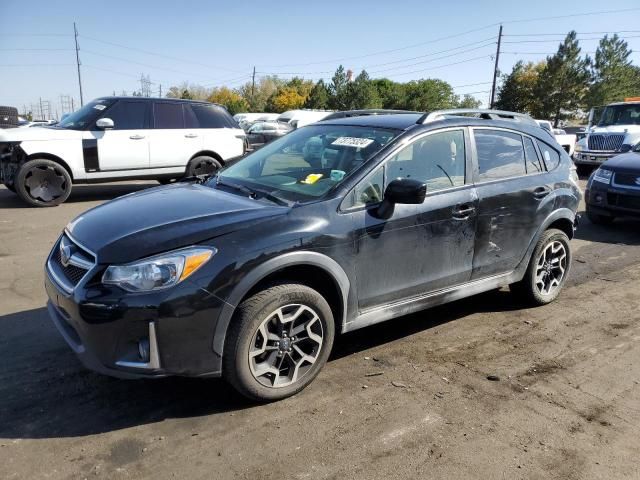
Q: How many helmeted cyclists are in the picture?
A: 0